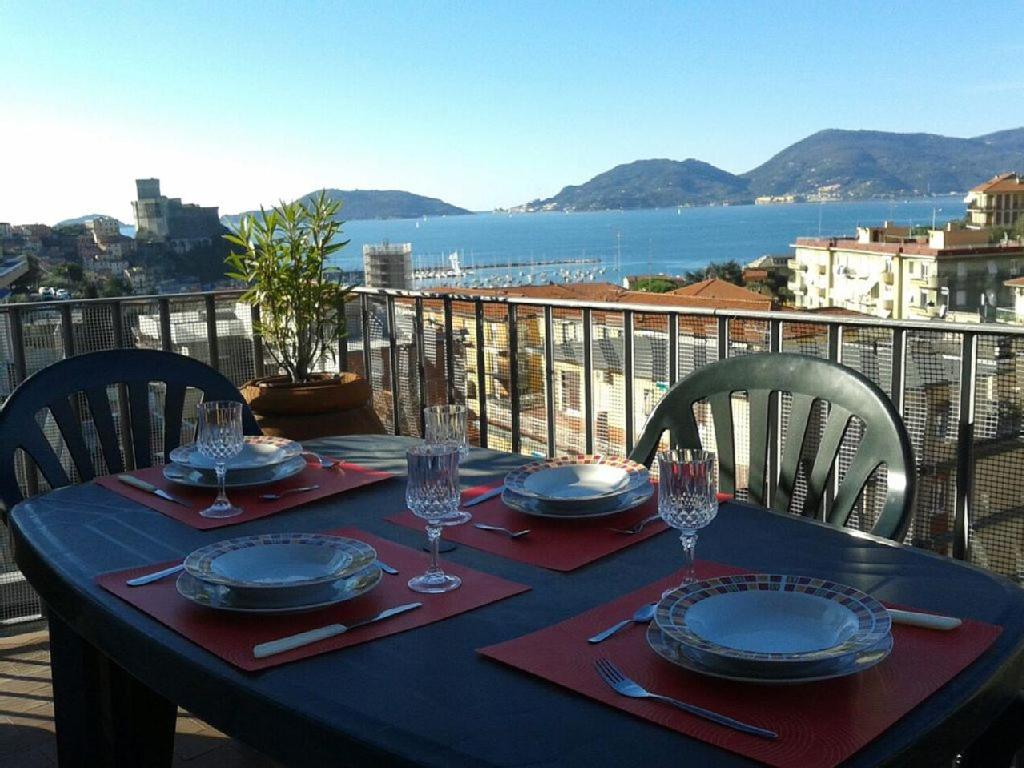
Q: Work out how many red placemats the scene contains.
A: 4